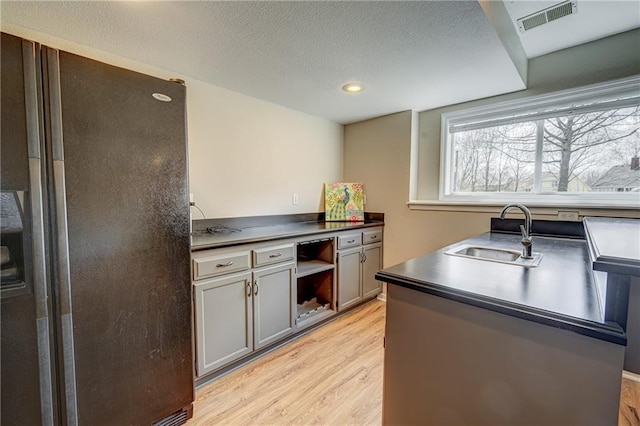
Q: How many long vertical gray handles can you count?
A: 2